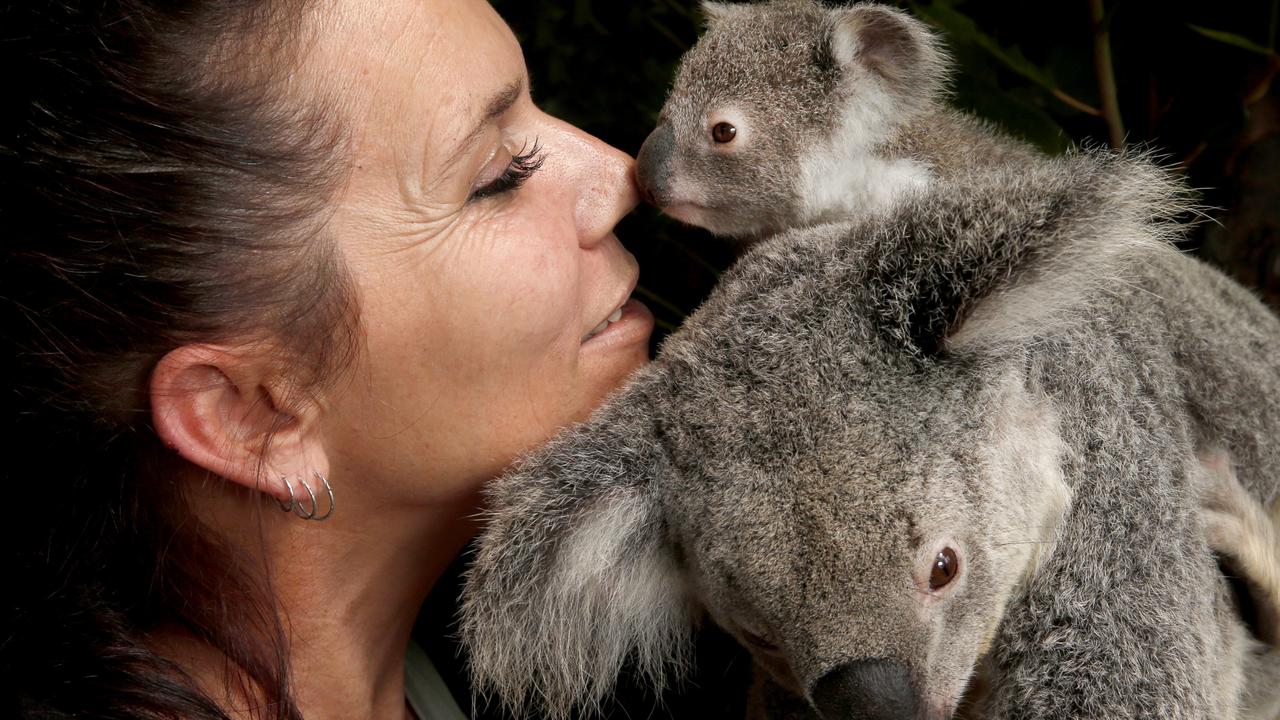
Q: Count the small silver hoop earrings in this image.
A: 3